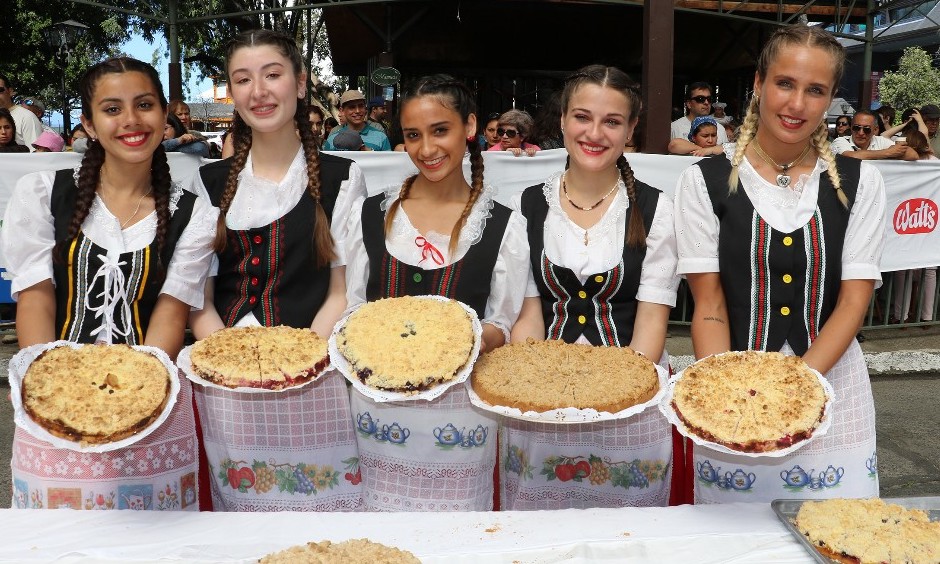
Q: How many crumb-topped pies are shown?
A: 7